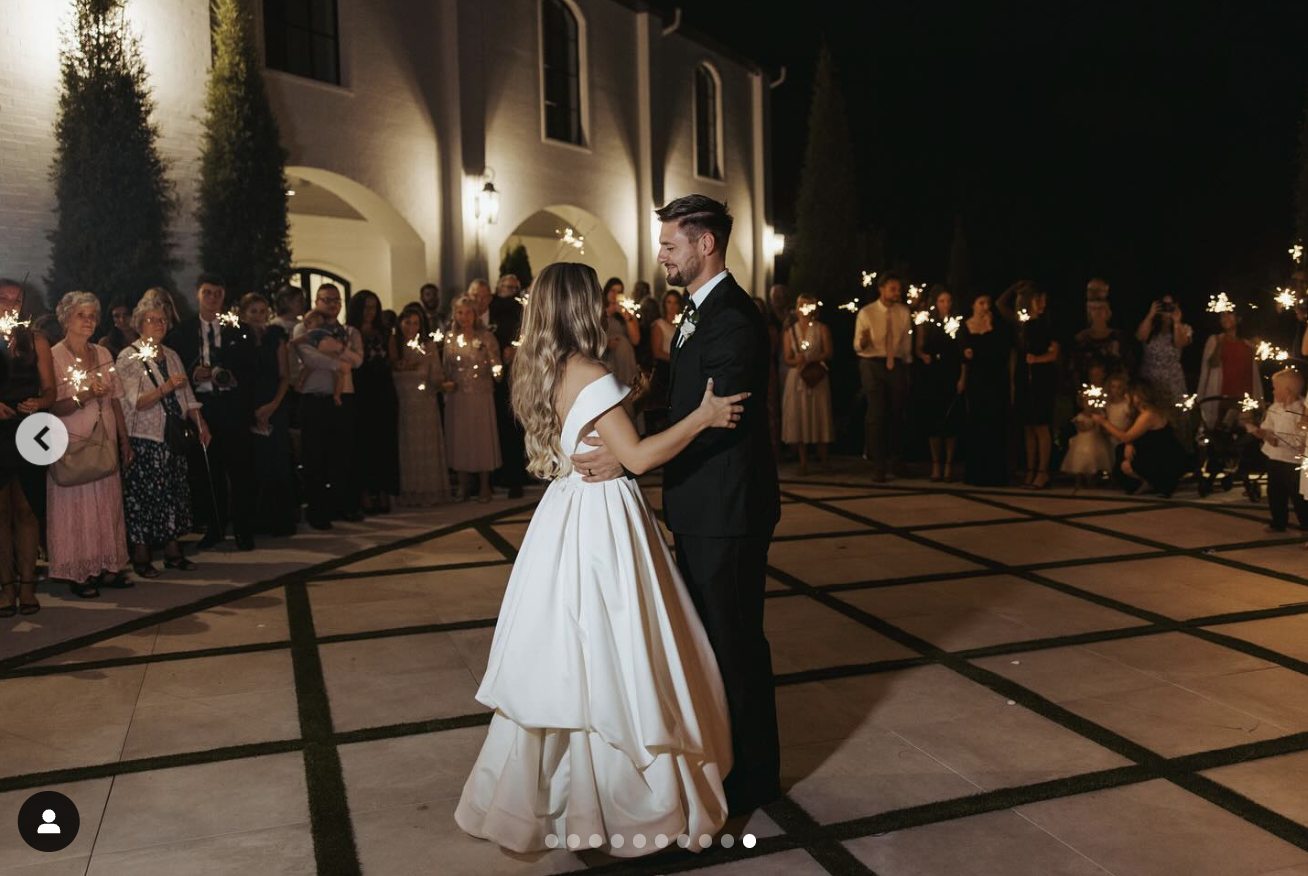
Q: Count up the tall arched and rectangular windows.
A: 3